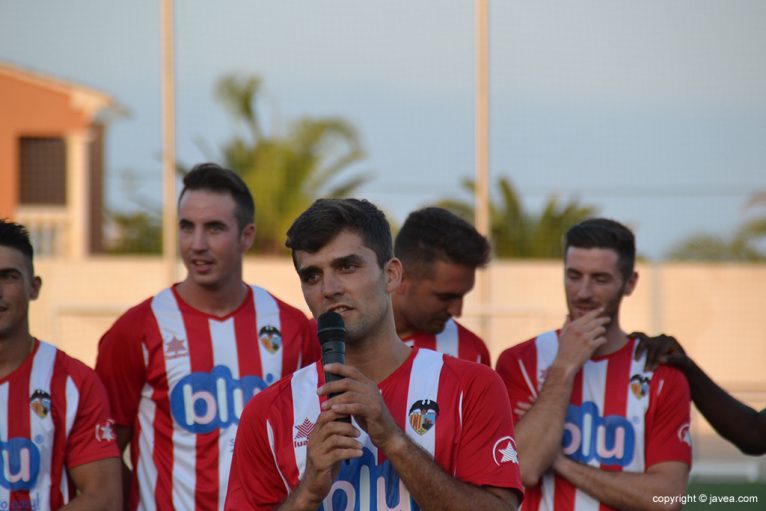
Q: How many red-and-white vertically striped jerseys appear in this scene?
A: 5